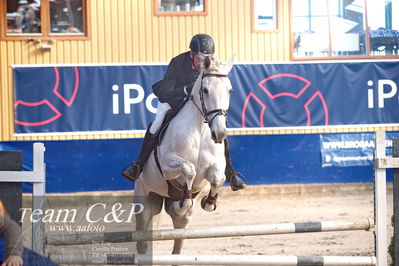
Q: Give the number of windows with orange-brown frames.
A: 4